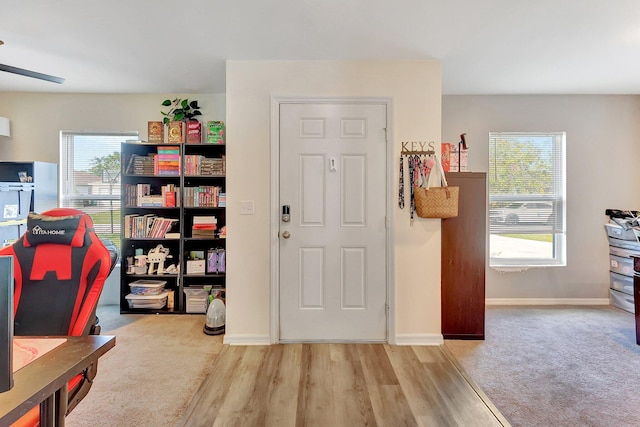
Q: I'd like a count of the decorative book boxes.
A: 4